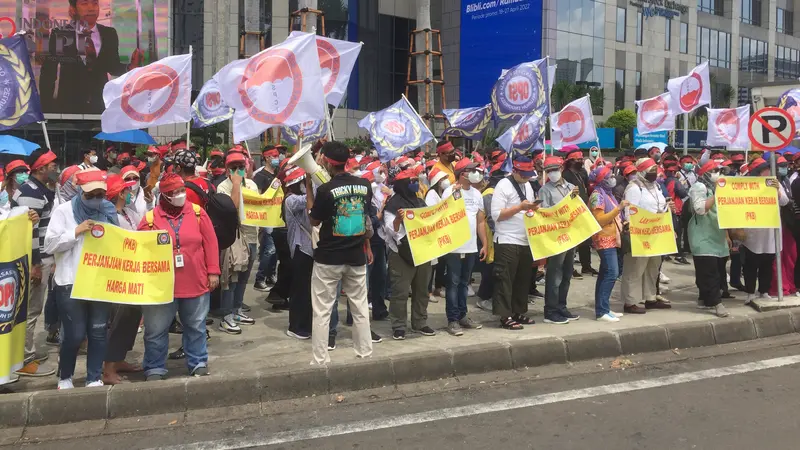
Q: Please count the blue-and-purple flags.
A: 8